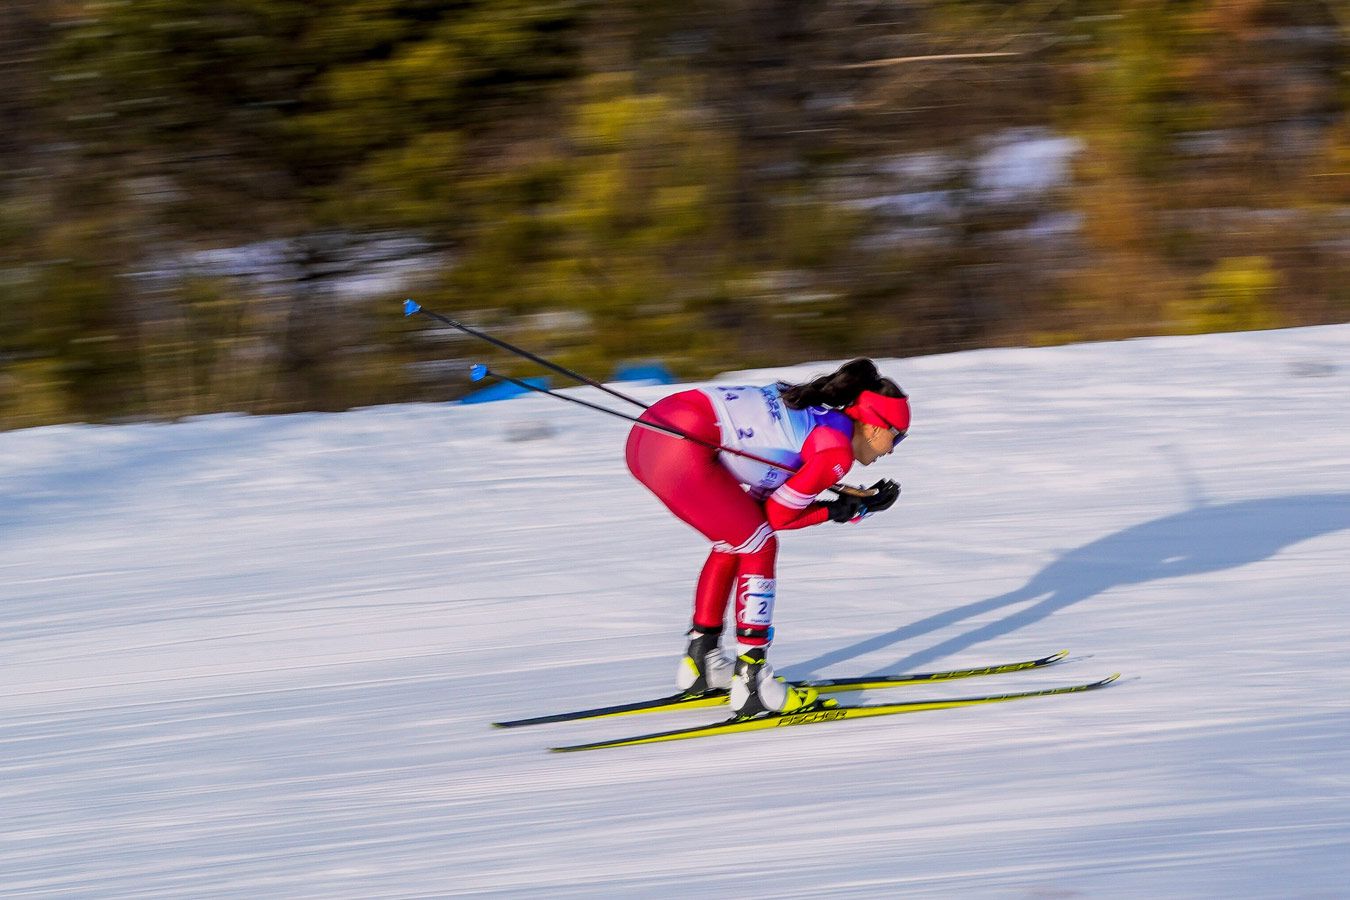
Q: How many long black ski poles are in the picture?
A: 2